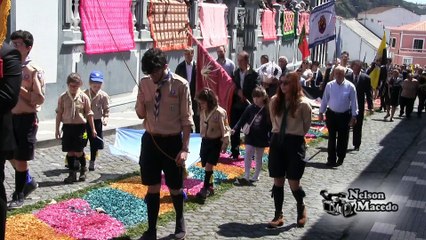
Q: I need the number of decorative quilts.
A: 6